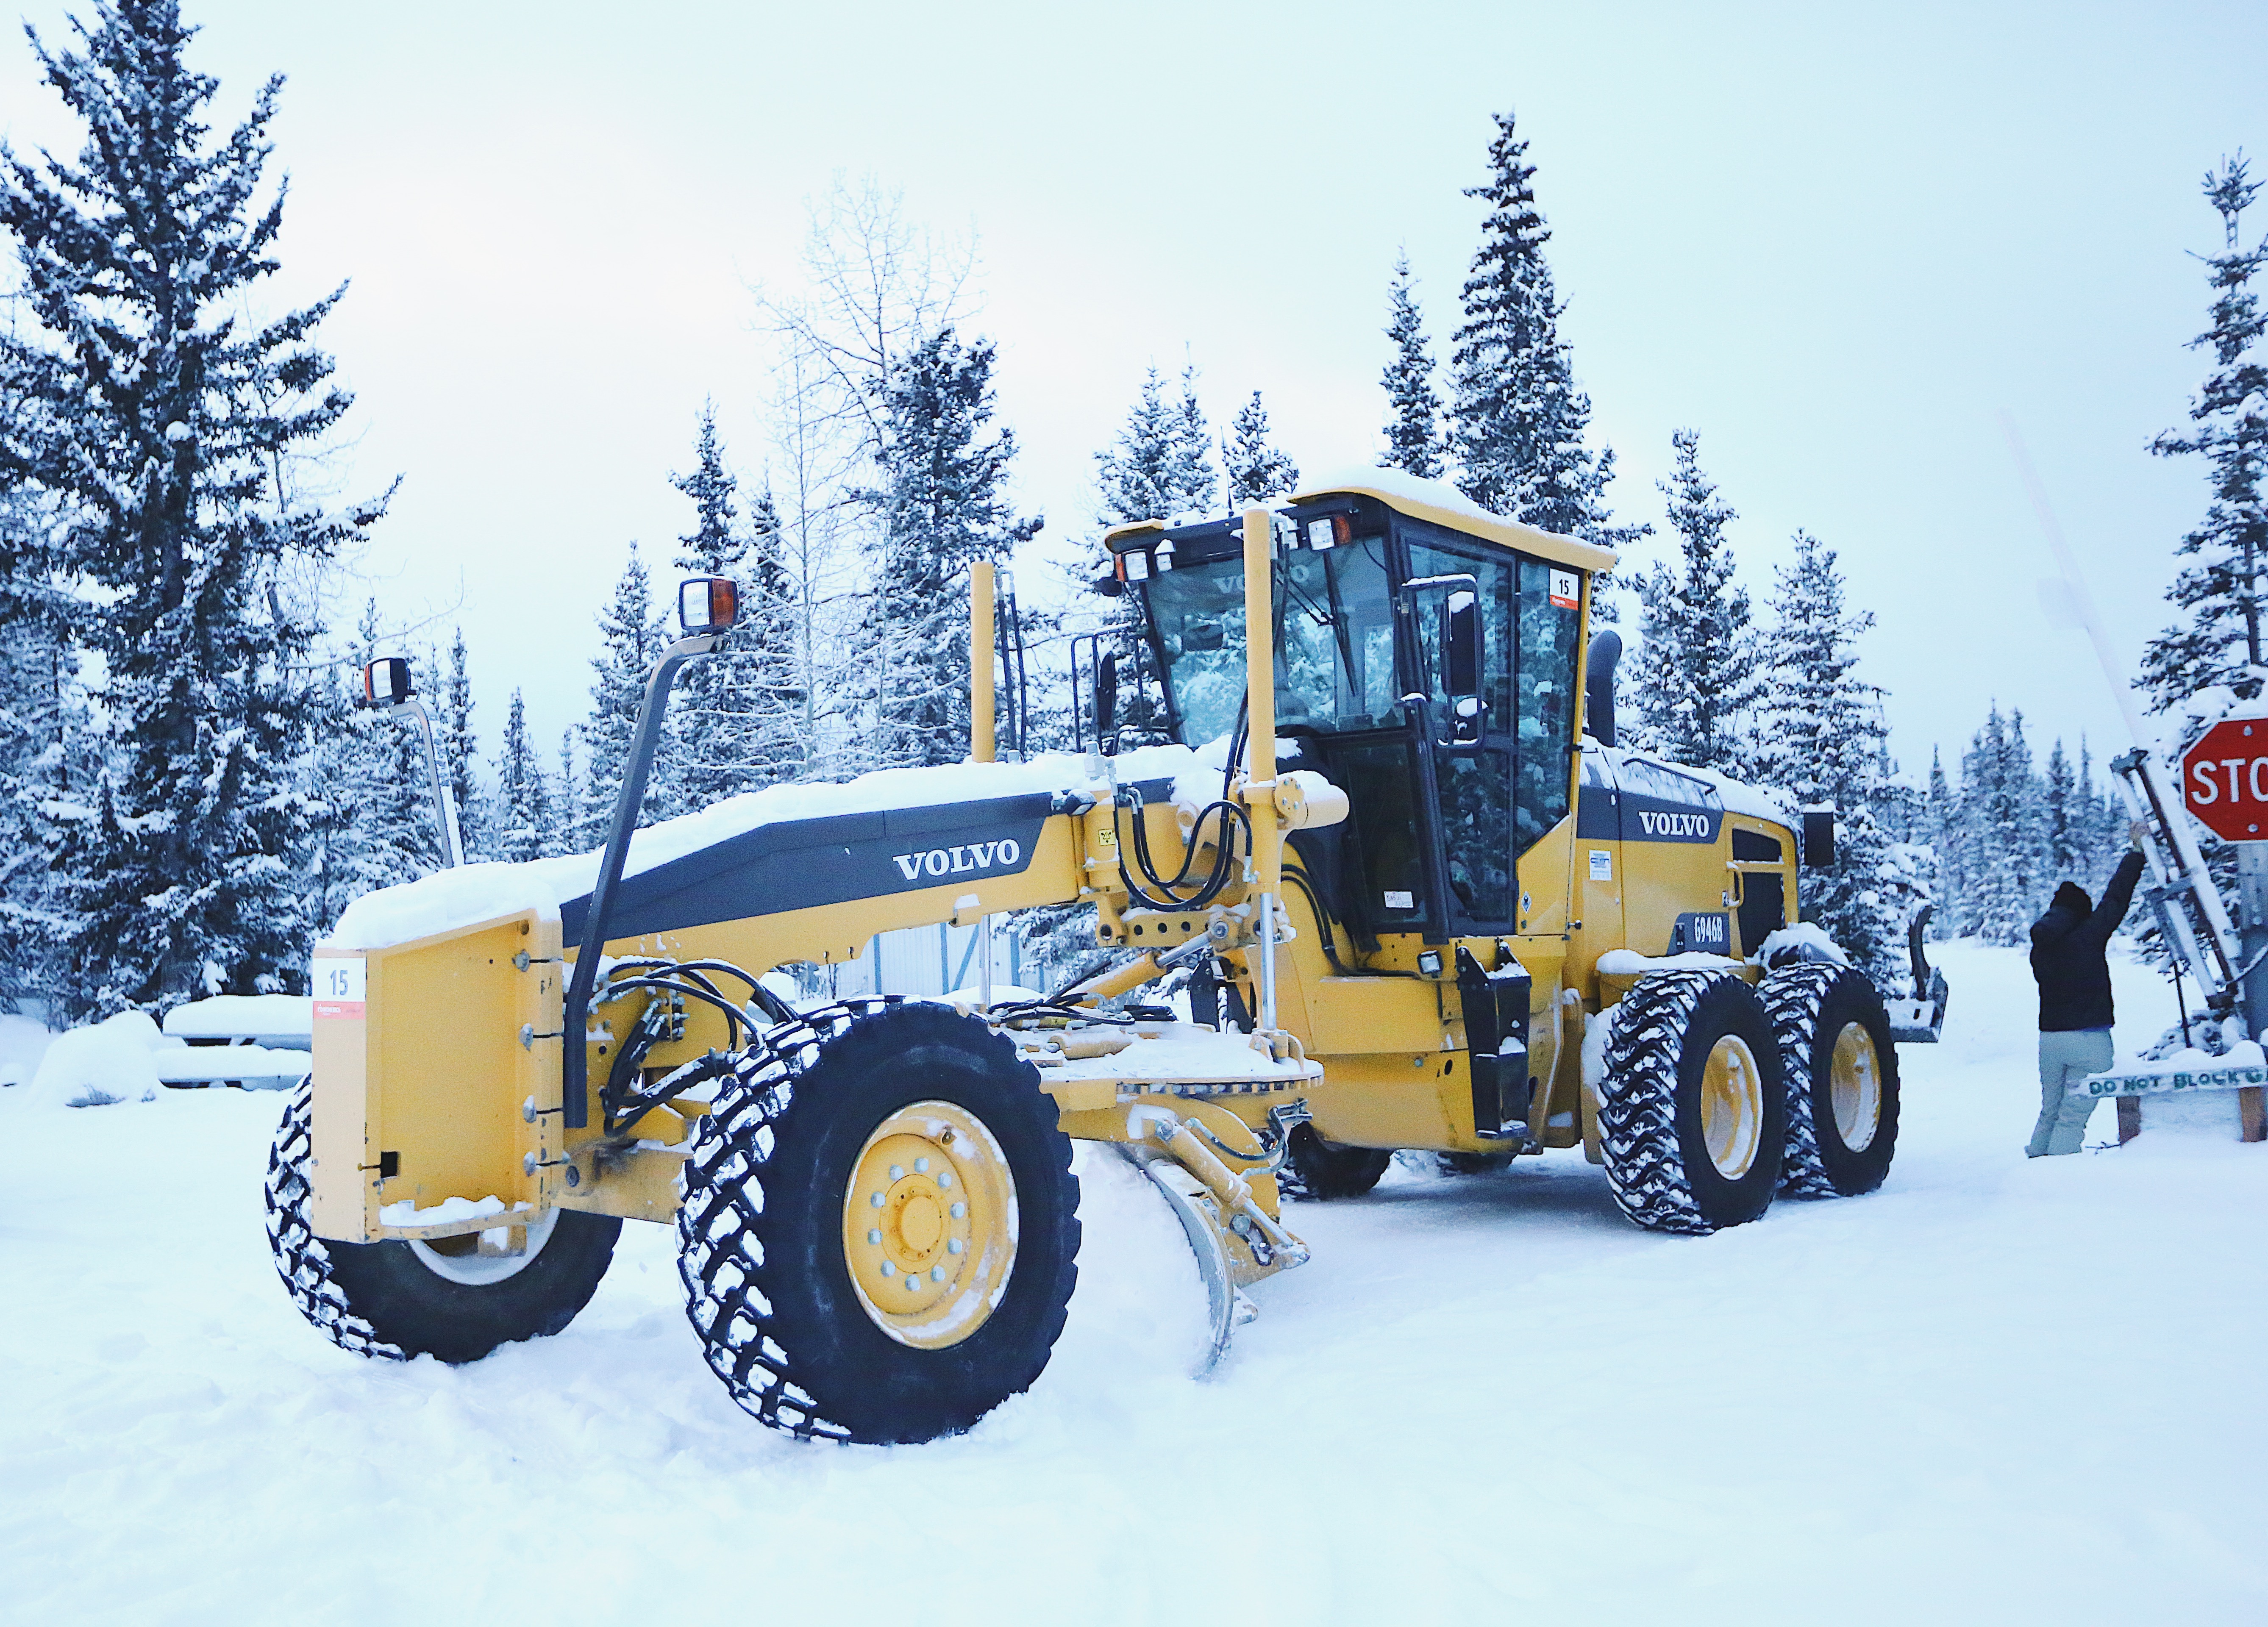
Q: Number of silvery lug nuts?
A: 10